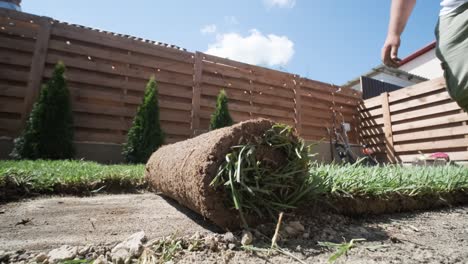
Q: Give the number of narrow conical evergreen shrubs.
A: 3